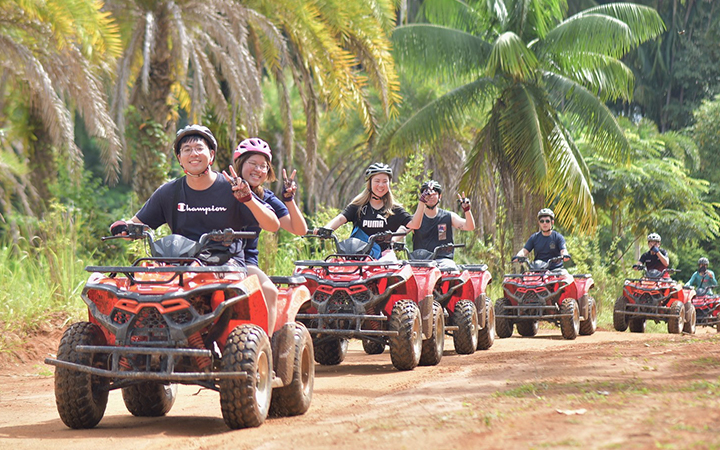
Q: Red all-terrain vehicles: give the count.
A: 6